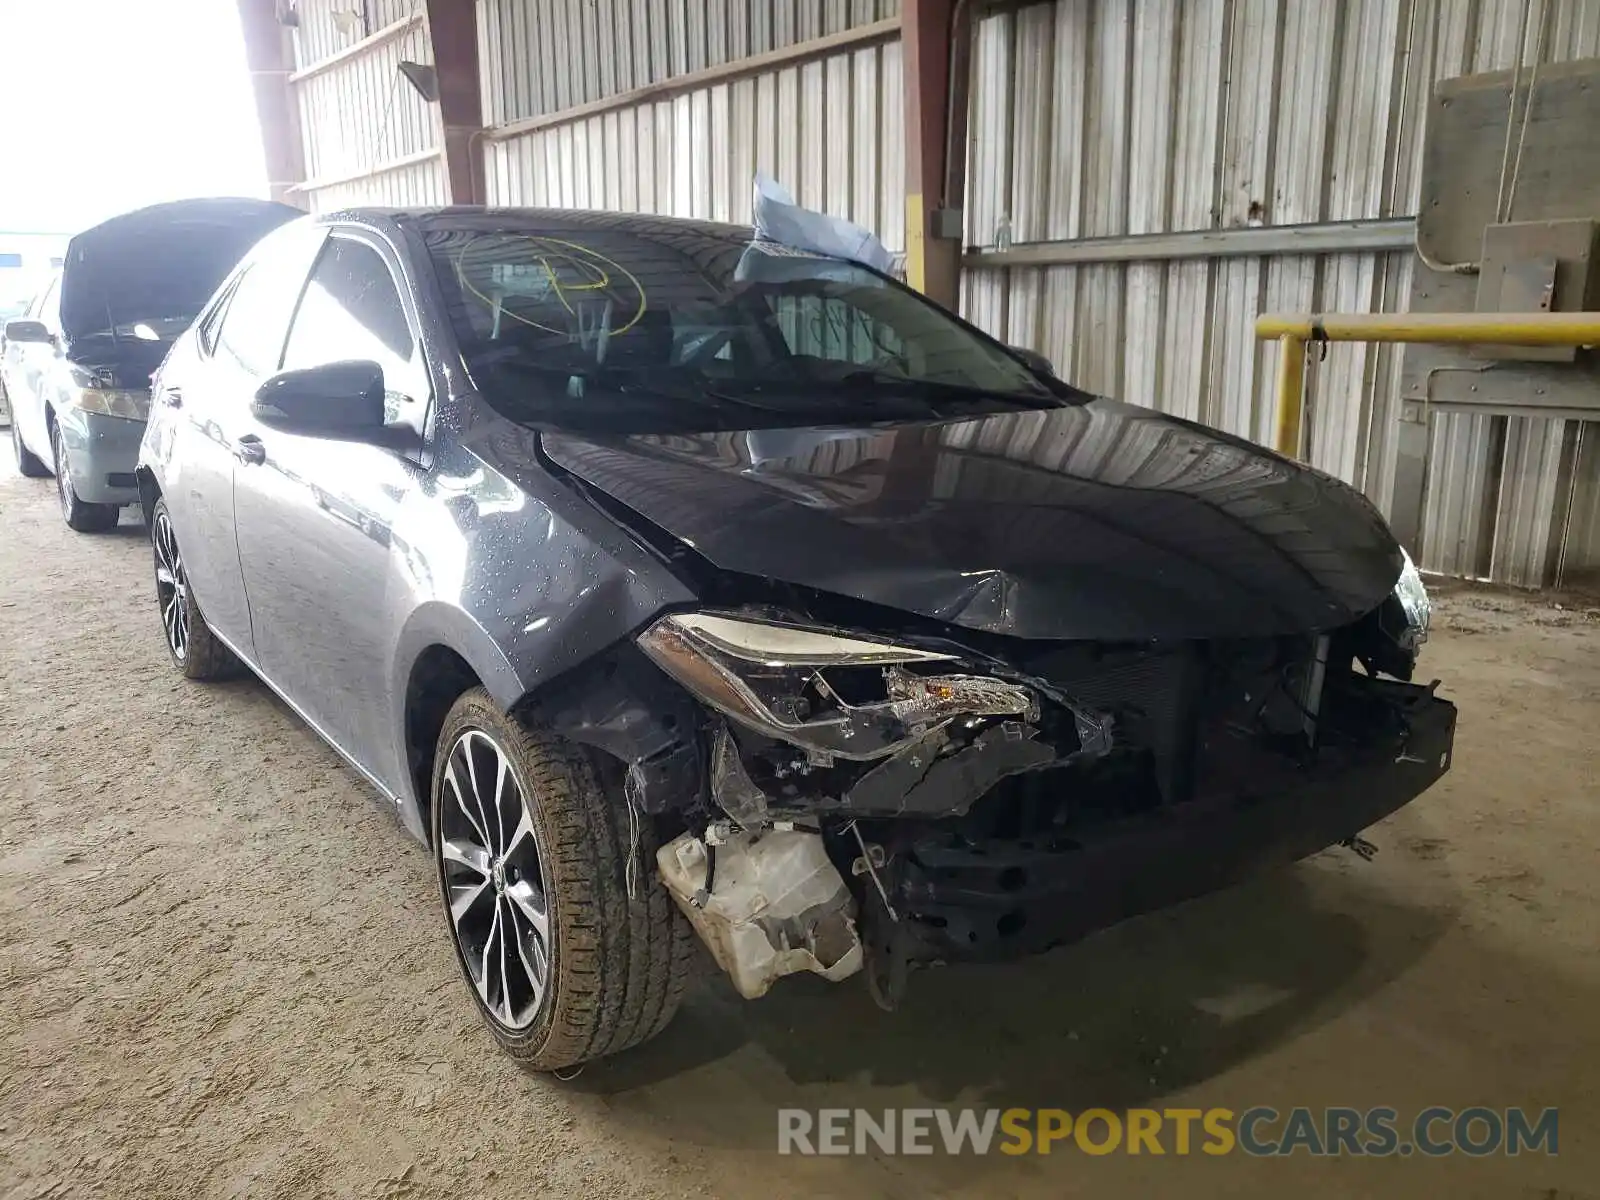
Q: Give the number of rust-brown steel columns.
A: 3